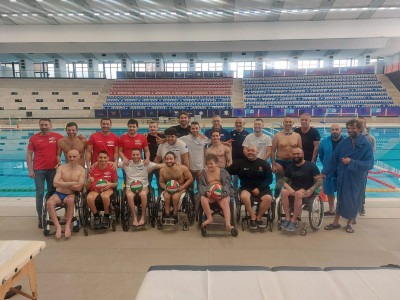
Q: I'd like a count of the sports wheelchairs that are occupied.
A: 7